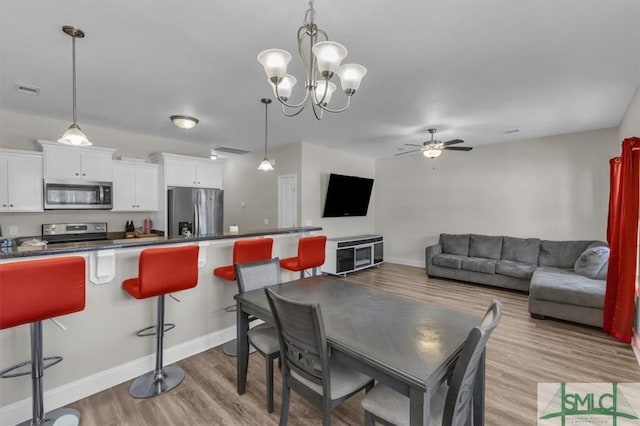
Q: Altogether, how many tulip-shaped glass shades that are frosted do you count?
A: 5